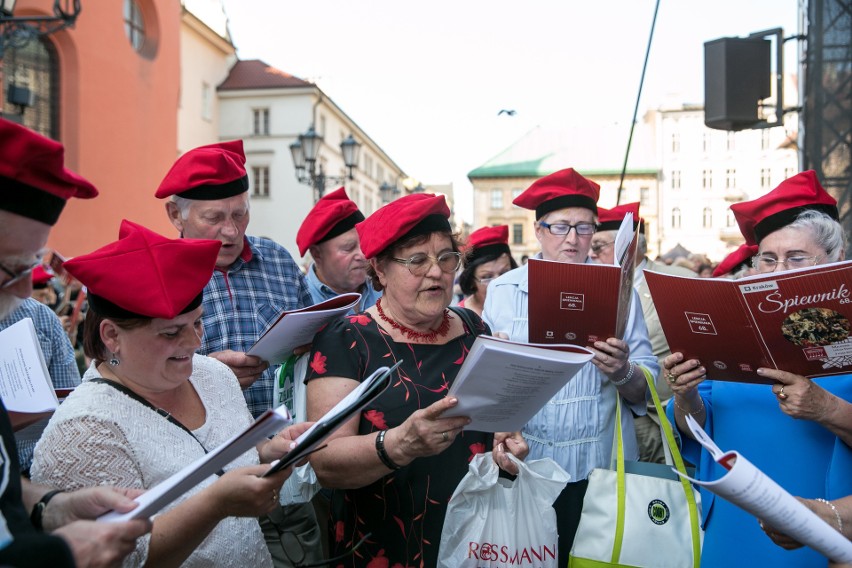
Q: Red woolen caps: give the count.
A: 11